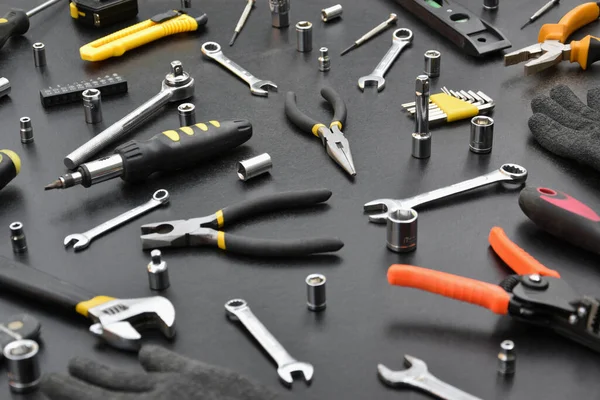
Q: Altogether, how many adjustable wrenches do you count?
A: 1